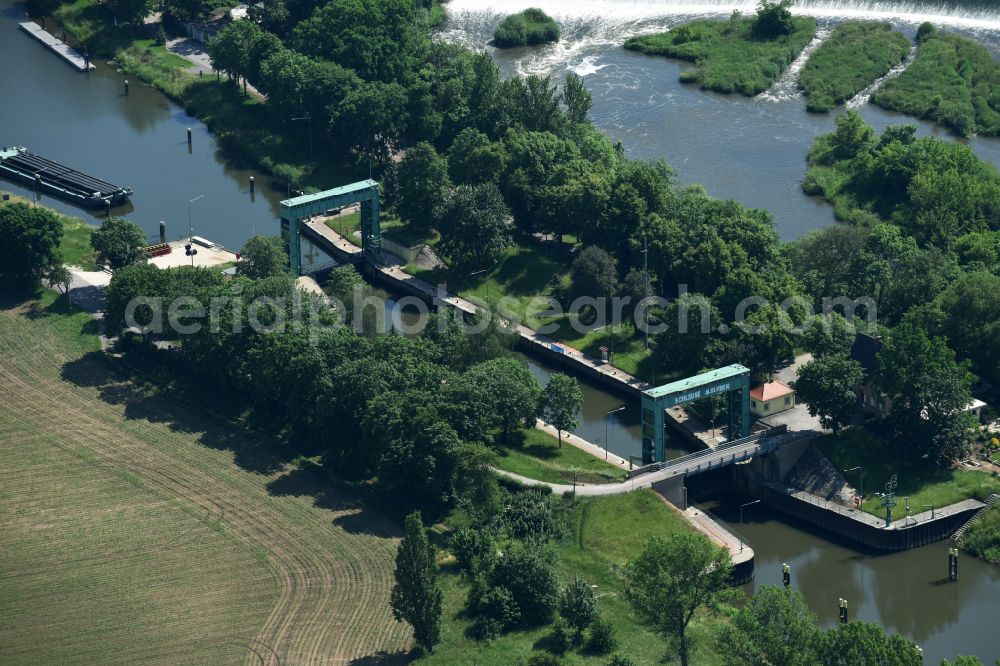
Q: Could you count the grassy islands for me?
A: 4